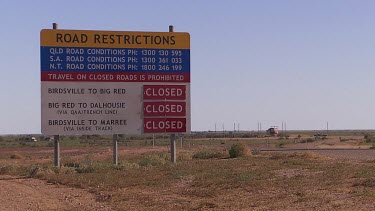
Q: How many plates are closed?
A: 3